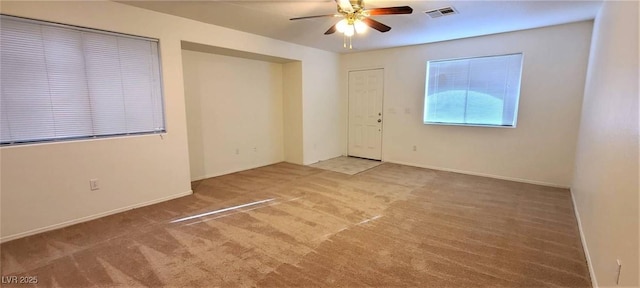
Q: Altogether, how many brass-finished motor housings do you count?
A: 1